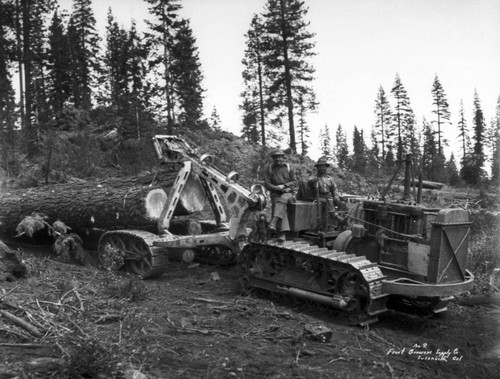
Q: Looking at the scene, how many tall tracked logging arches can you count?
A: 1